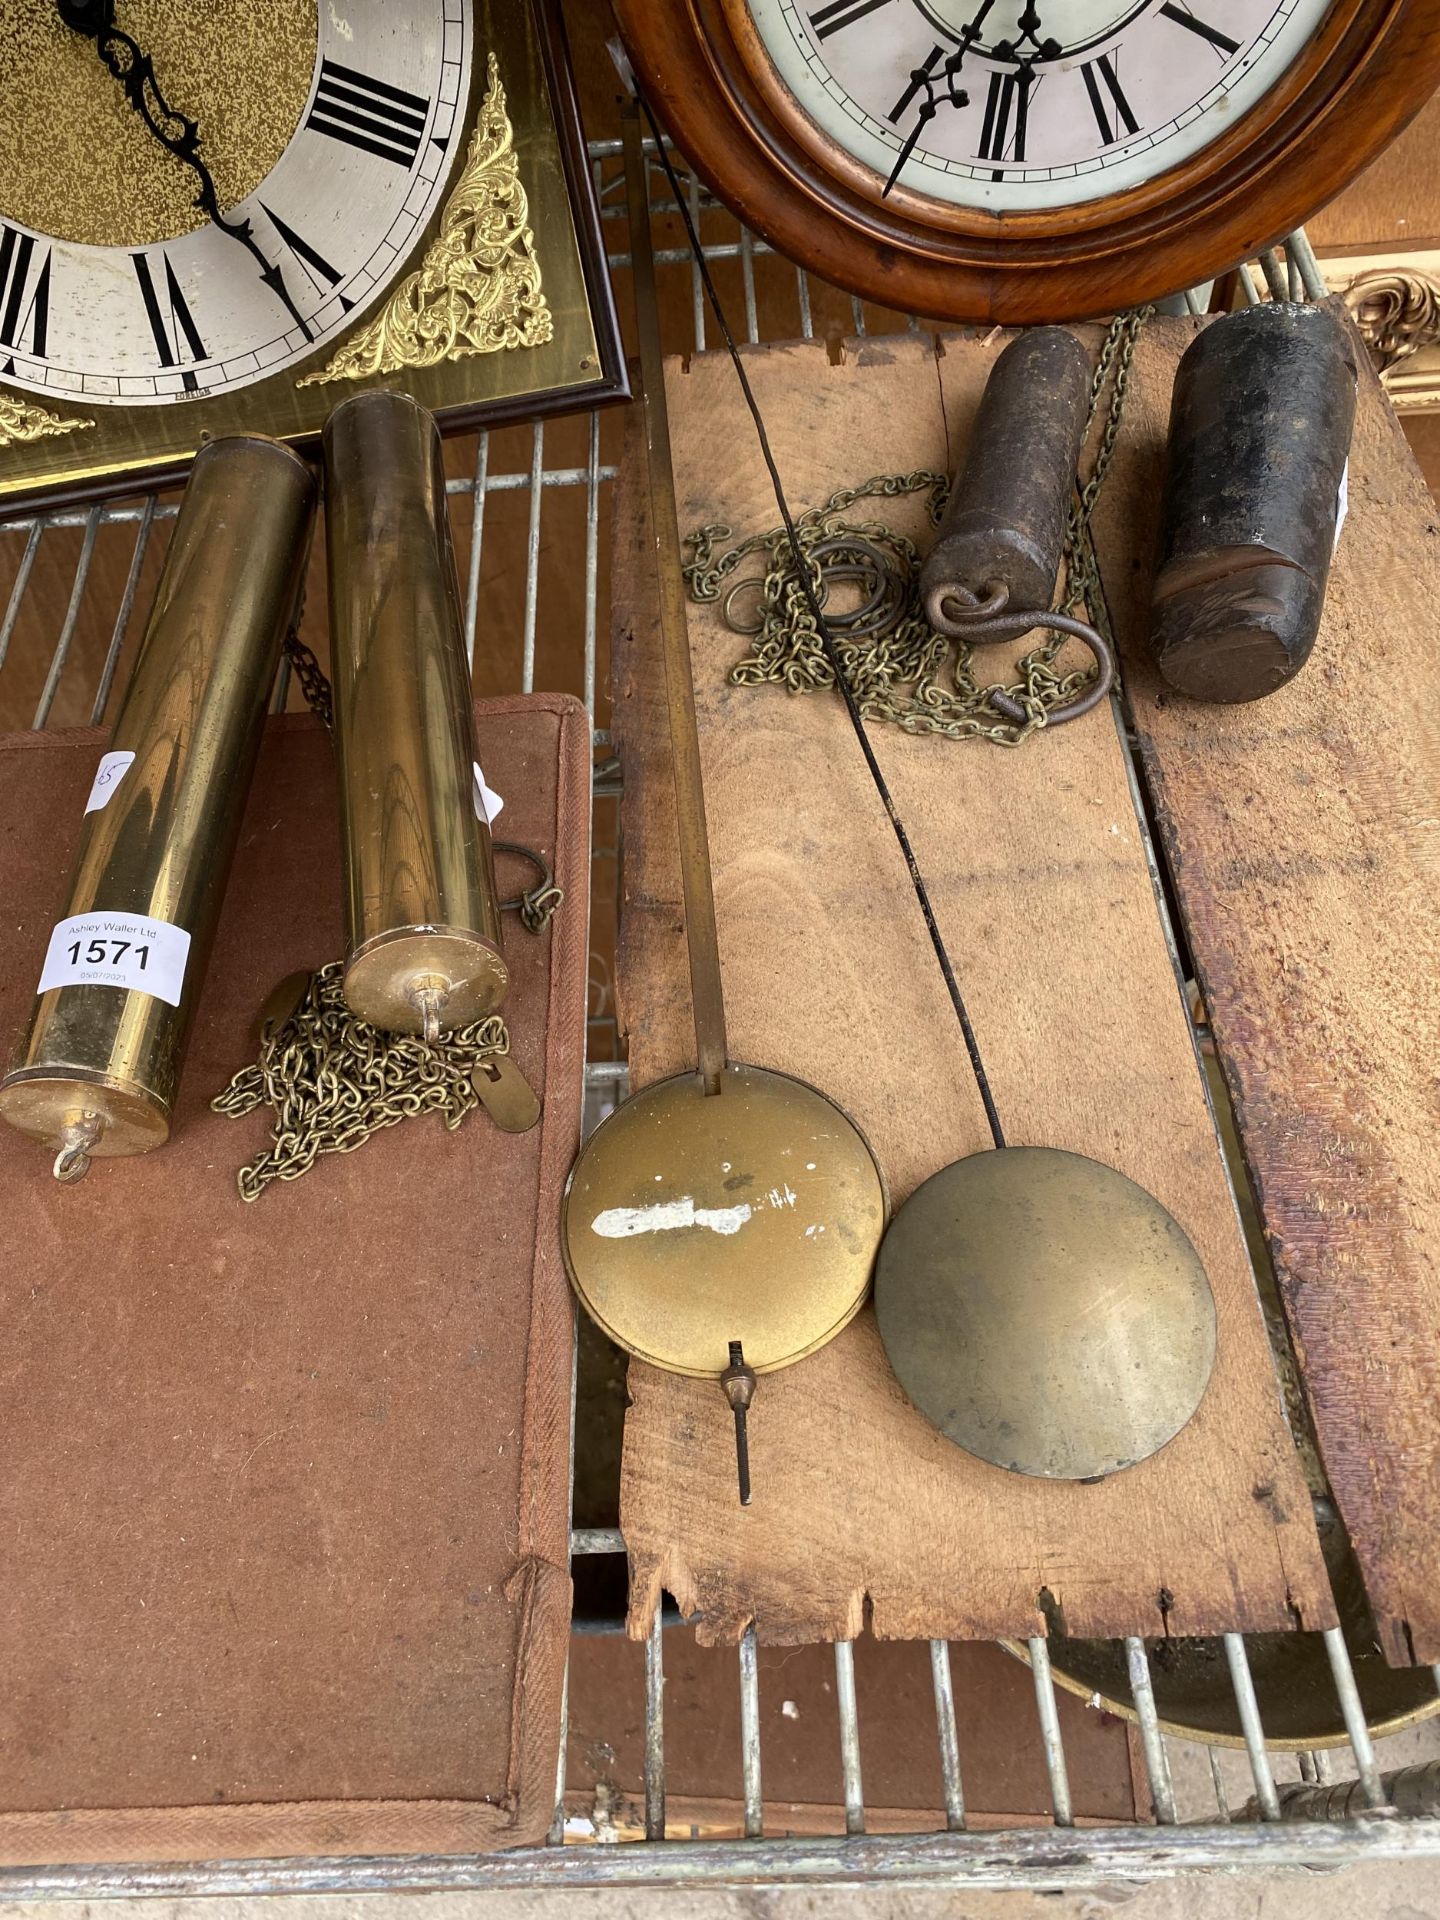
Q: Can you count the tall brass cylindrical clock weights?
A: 2